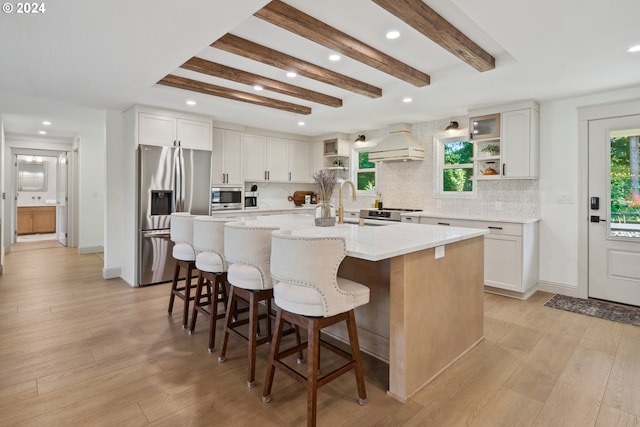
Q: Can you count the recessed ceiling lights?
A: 10